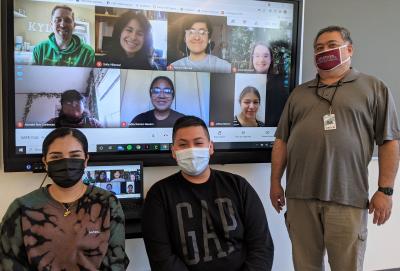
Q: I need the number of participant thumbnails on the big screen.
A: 7